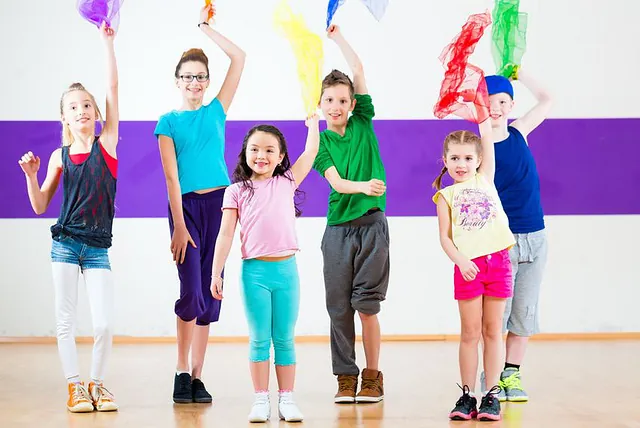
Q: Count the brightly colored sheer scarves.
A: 6